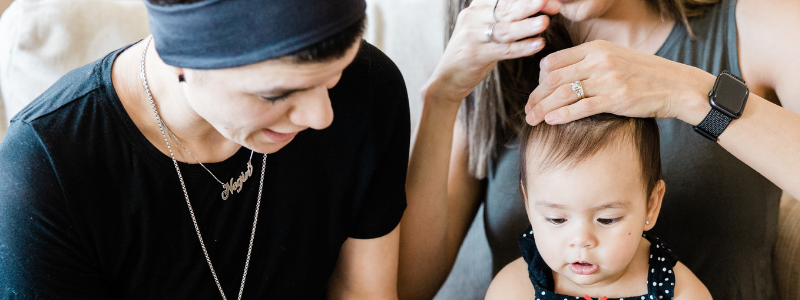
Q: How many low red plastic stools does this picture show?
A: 0